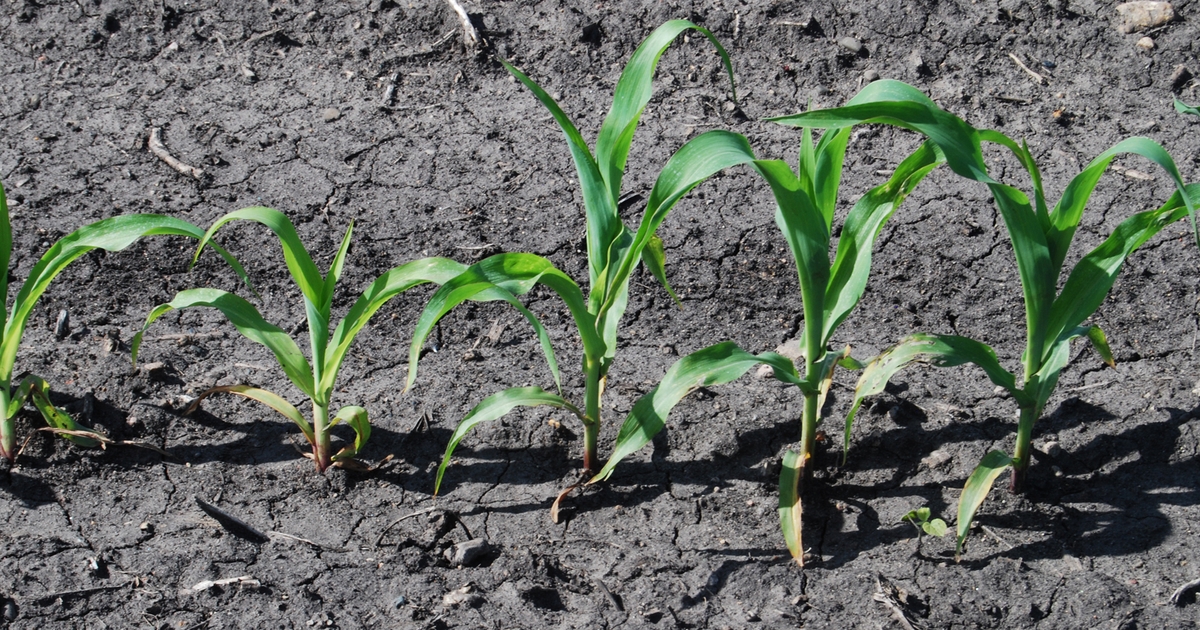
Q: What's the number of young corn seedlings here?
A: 5